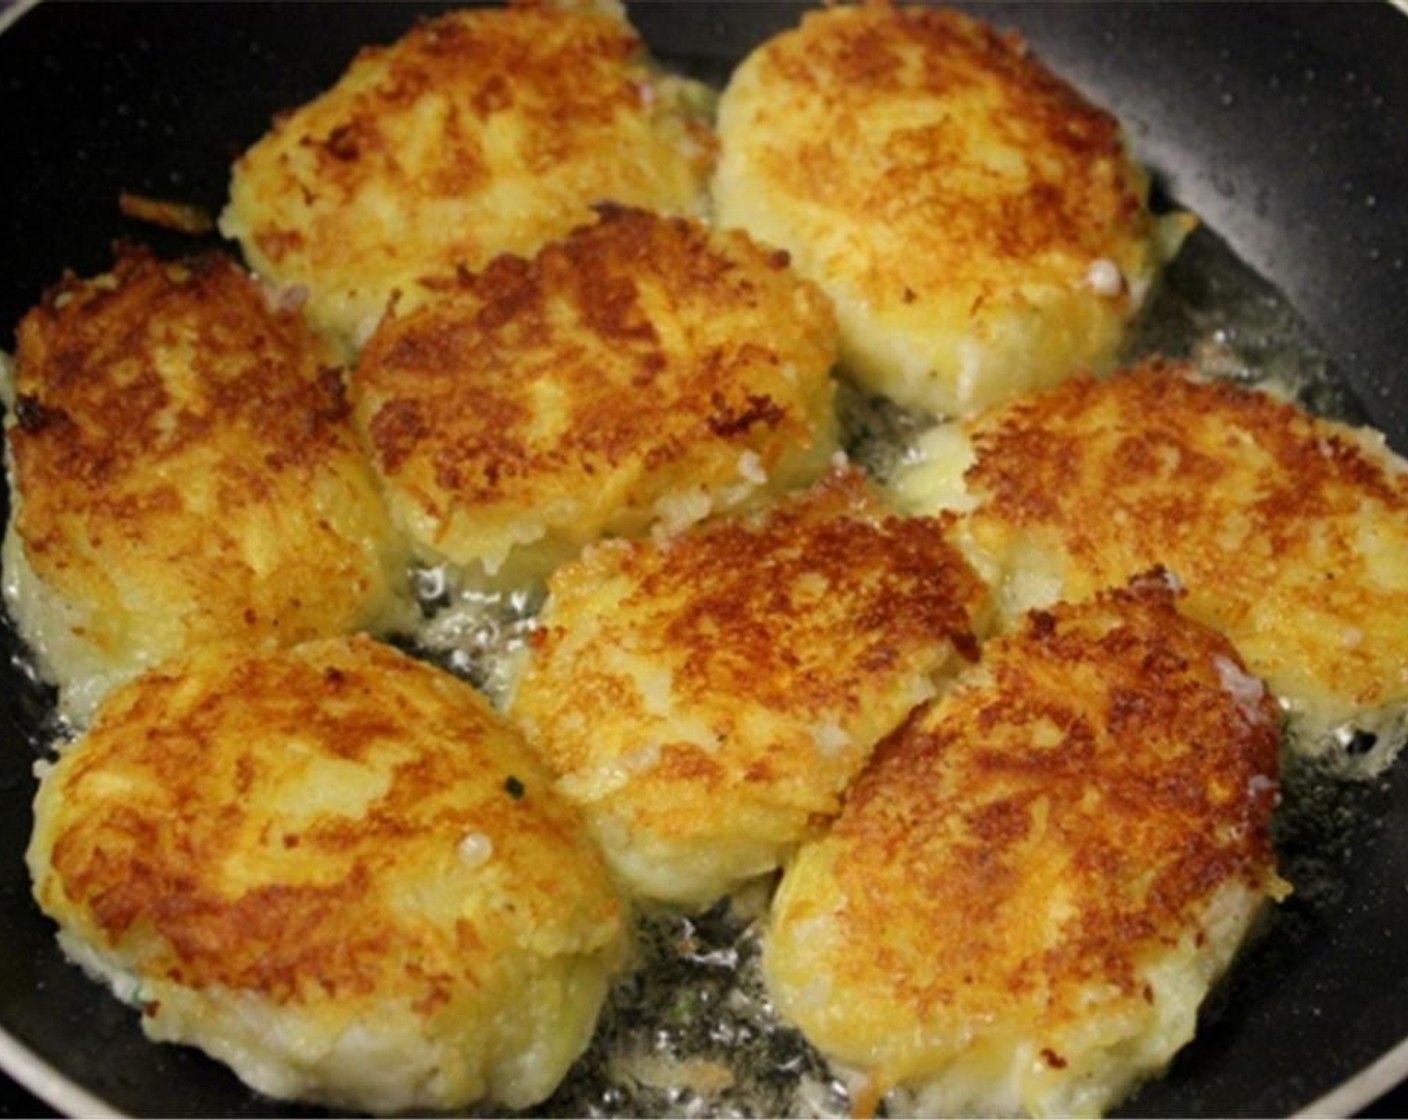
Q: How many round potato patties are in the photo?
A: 8